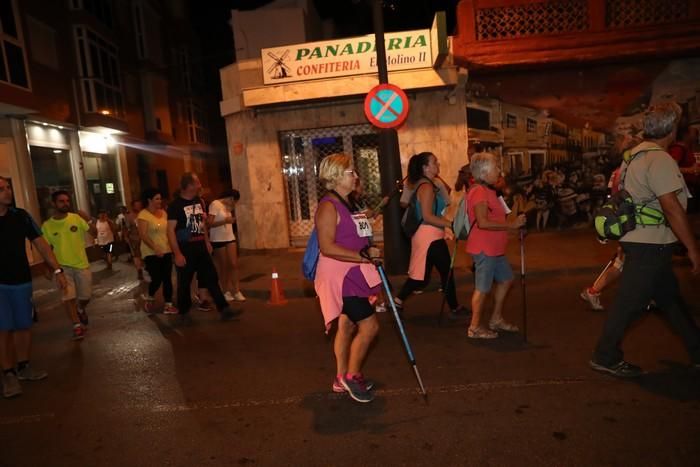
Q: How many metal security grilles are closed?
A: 1